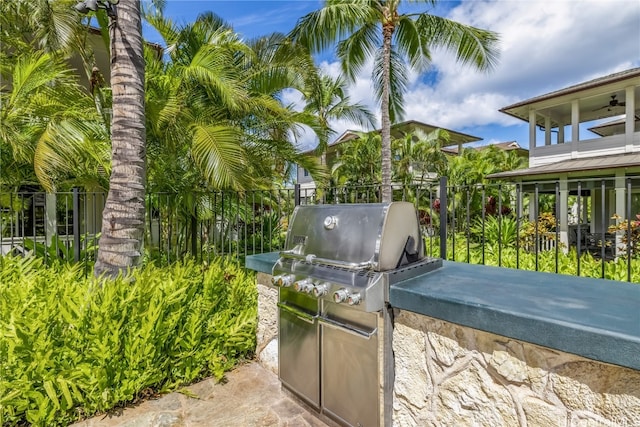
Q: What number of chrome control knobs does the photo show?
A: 7